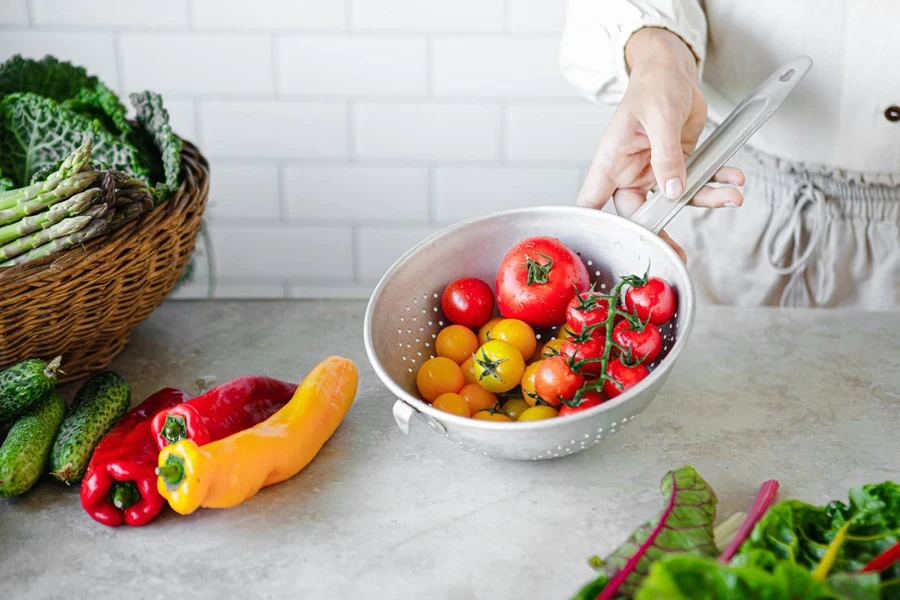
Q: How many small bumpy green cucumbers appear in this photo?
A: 3